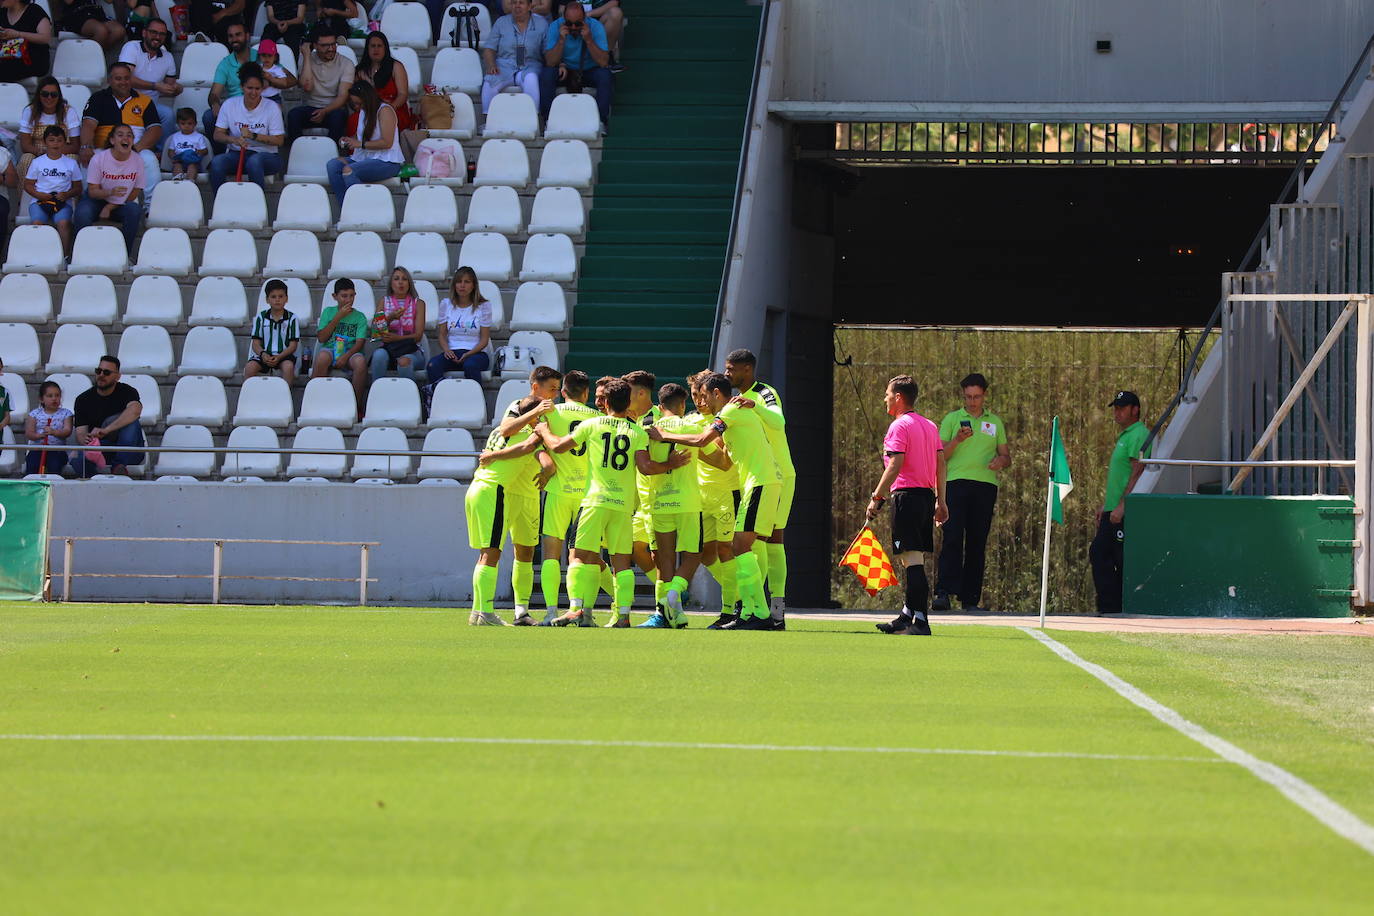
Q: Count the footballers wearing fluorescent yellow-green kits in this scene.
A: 10